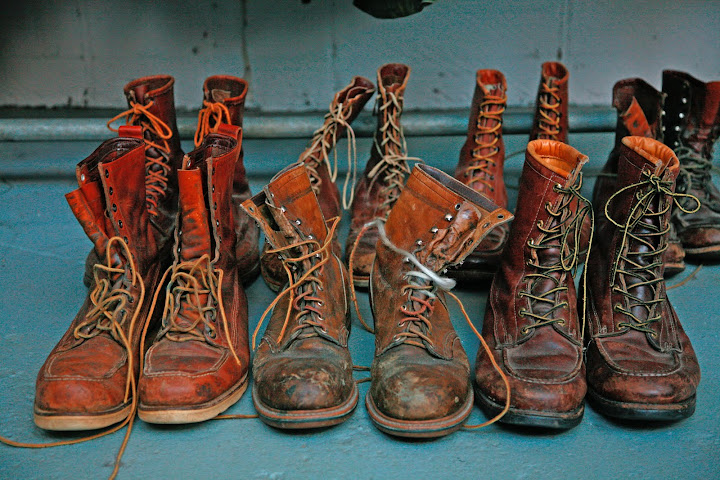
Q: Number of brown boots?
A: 14